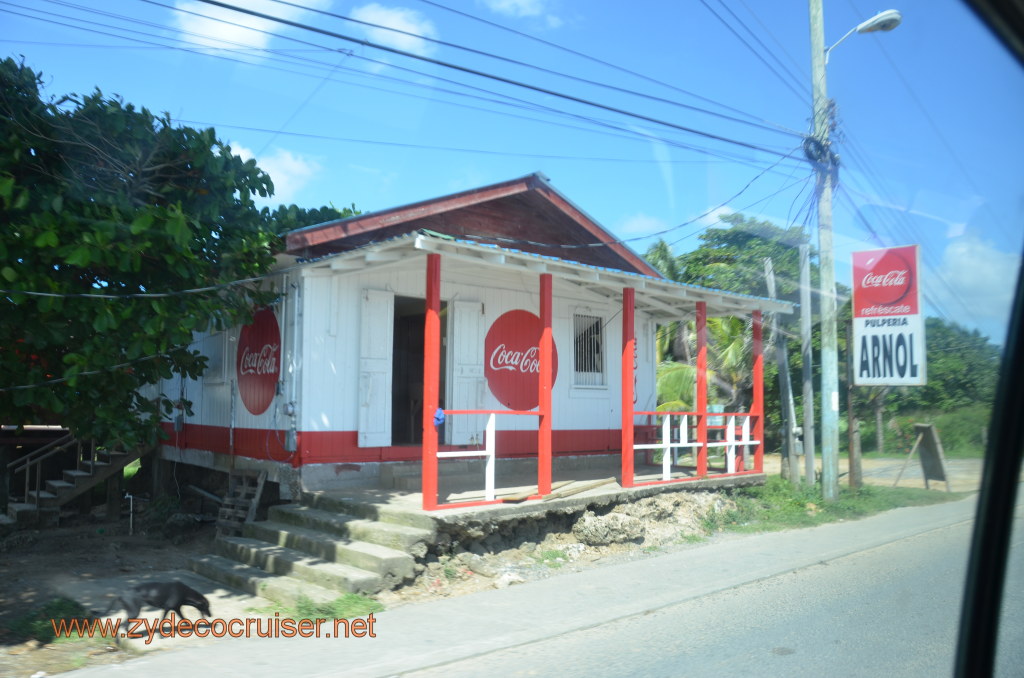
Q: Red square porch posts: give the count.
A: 5